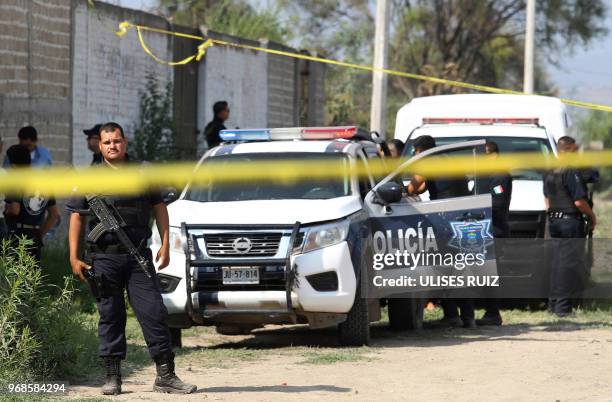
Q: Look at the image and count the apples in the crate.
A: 0